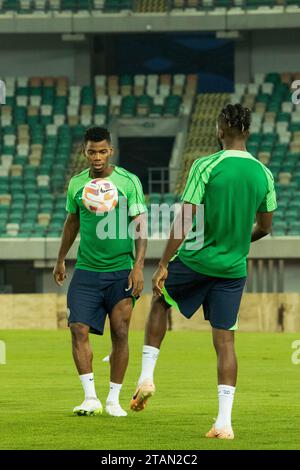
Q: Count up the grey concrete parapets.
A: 2